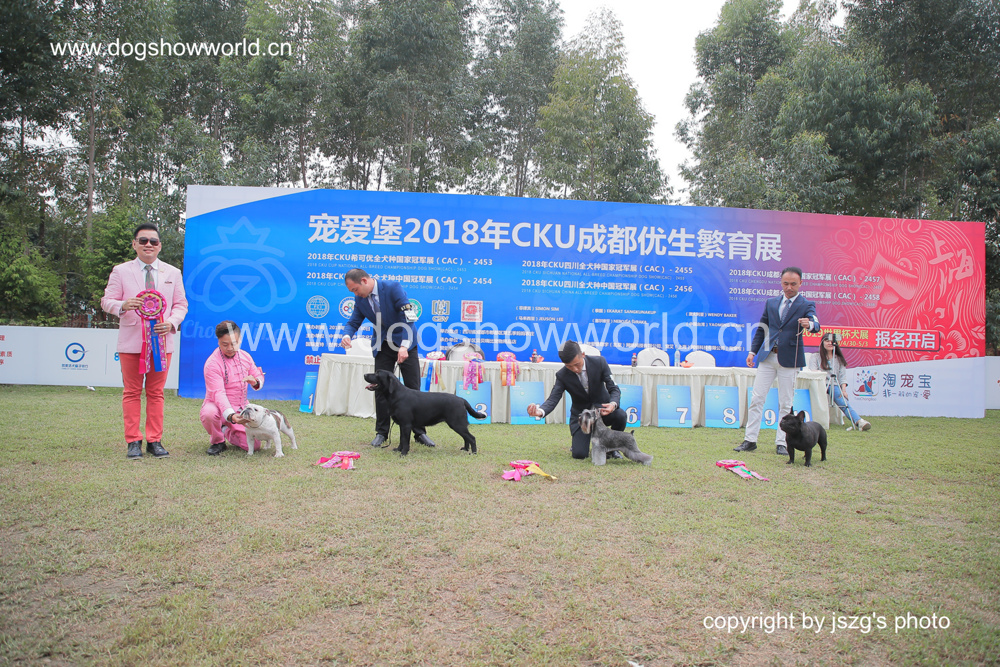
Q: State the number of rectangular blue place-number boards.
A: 10